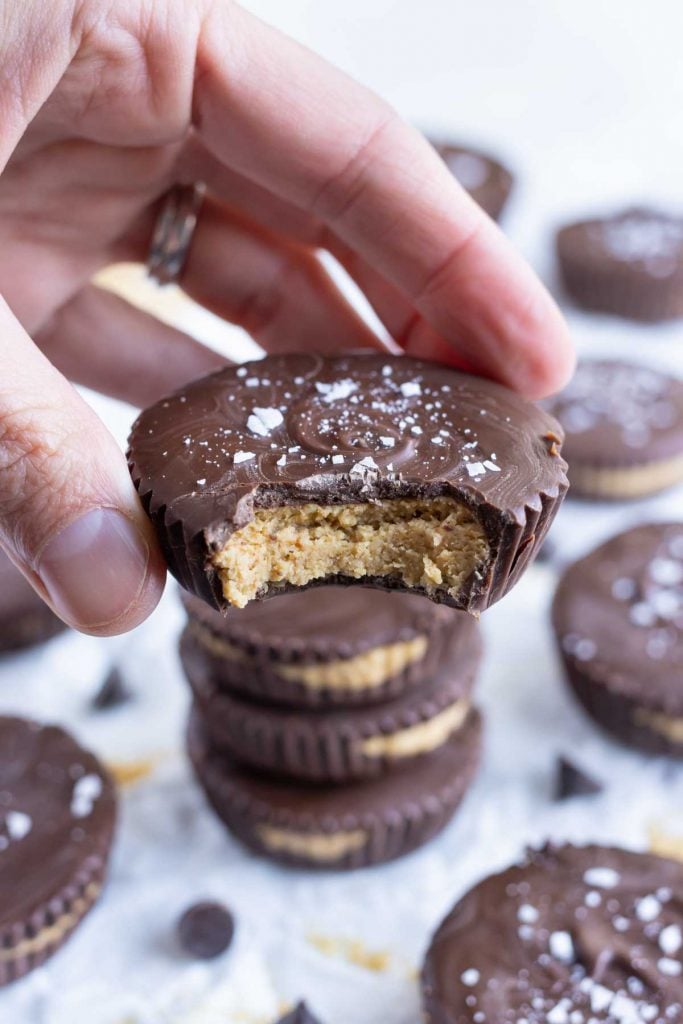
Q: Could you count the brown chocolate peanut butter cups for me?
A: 11